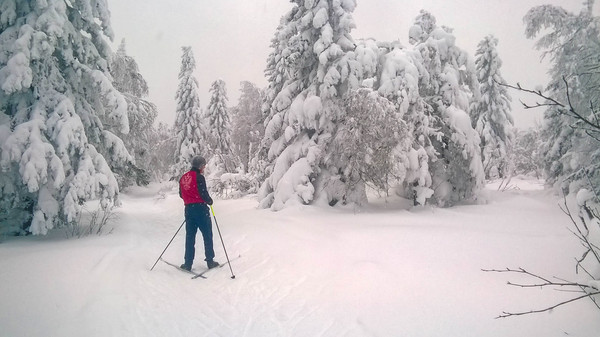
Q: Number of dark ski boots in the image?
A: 2